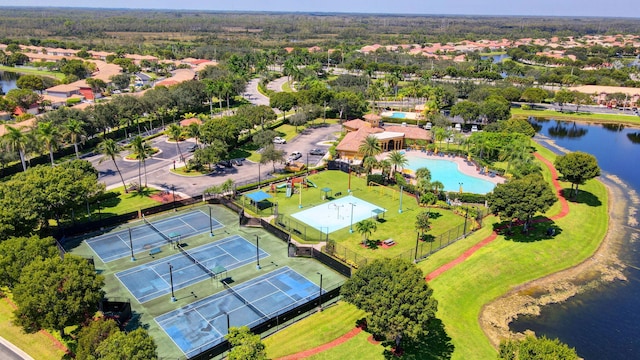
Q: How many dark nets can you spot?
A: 3